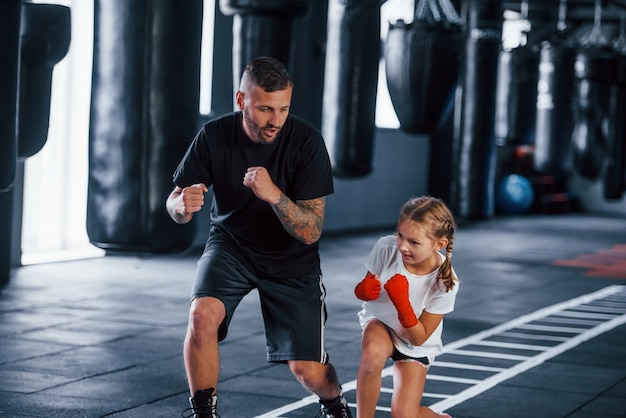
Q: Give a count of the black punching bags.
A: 11